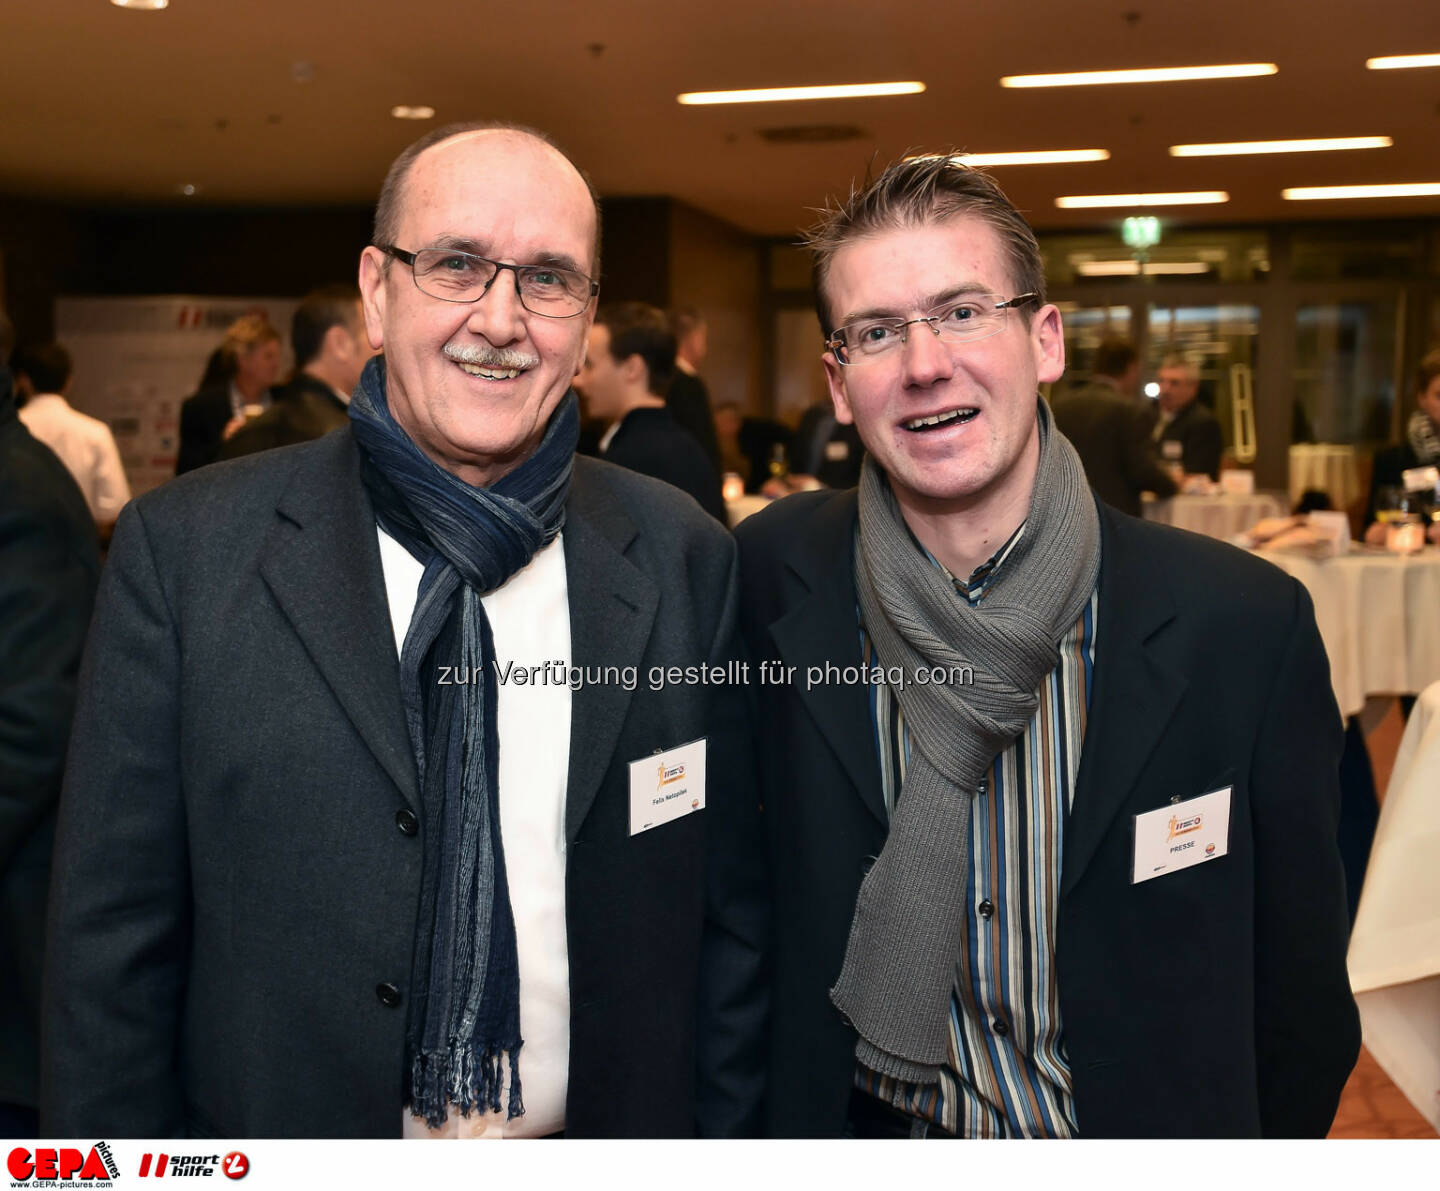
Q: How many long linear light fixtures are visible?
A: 7